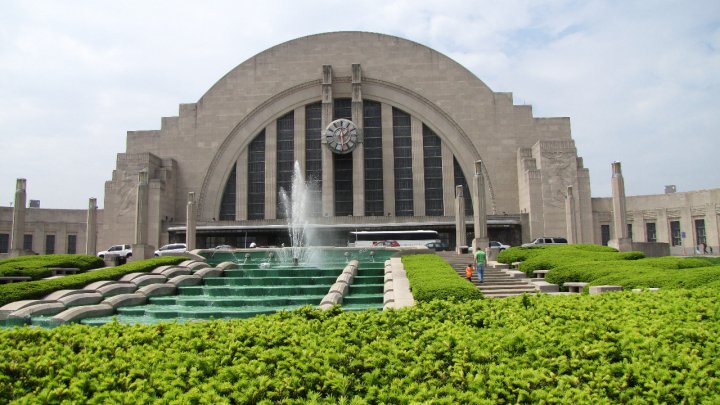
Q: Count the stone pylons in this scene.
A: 8